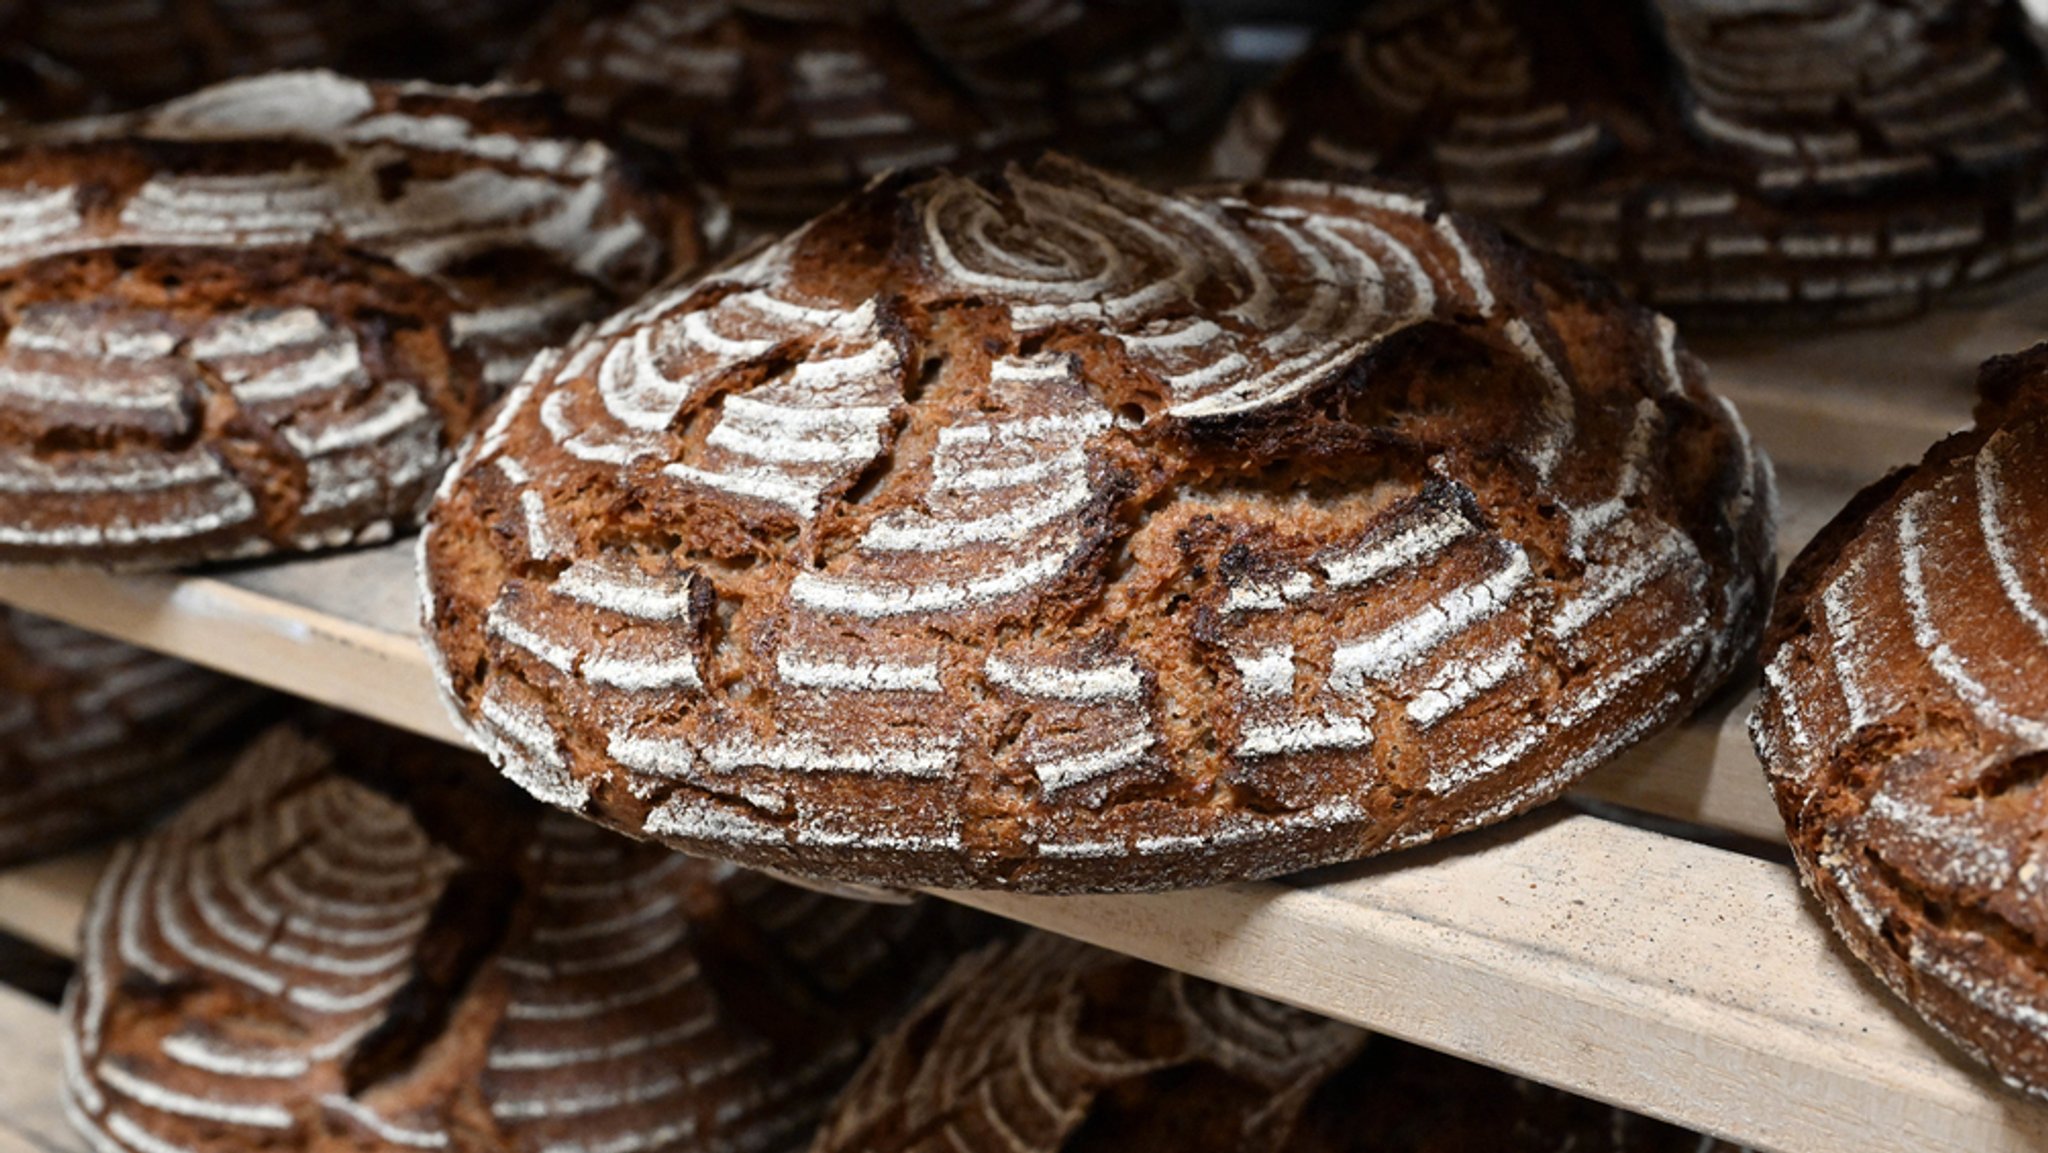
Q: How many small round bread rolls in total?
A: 0